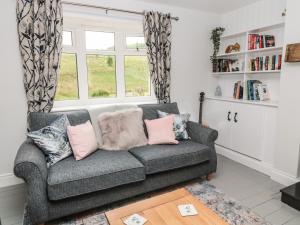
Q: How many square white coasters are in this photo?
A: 2